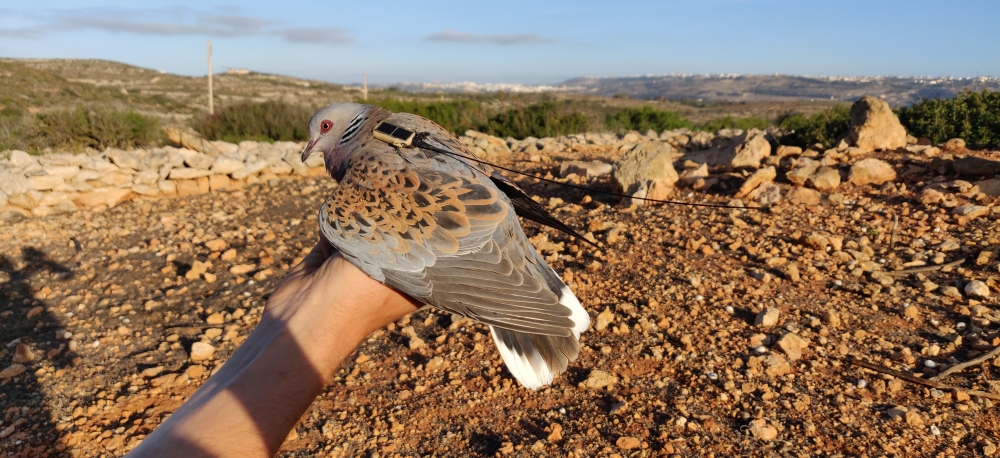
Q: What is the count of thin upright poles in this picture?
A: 2